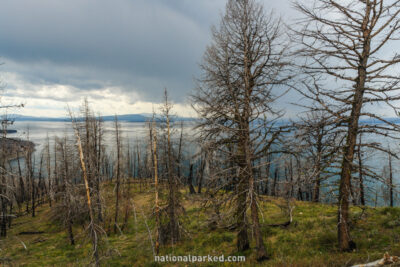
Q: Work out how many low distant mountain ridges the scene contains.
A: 1